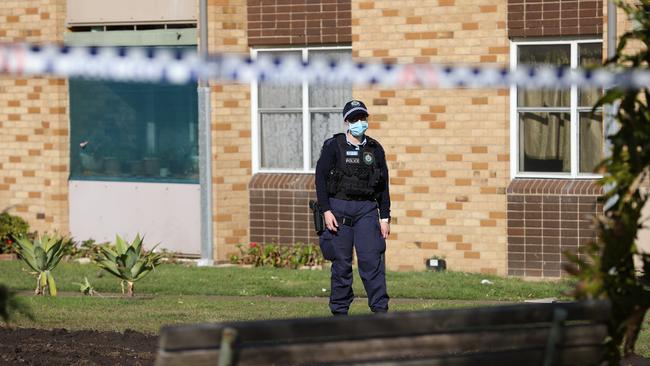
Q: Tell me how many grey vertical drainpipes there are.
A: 2